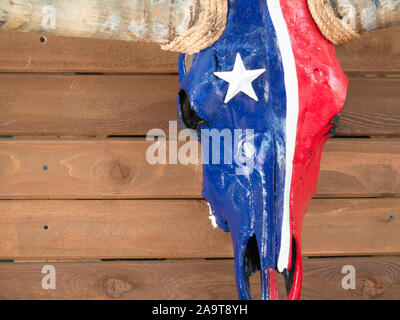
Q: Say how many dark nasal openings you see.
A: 2